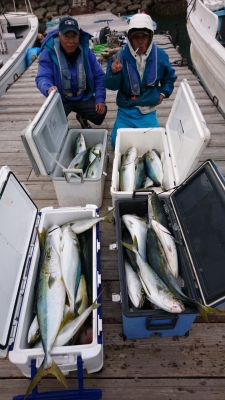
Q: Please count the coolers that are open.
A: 4